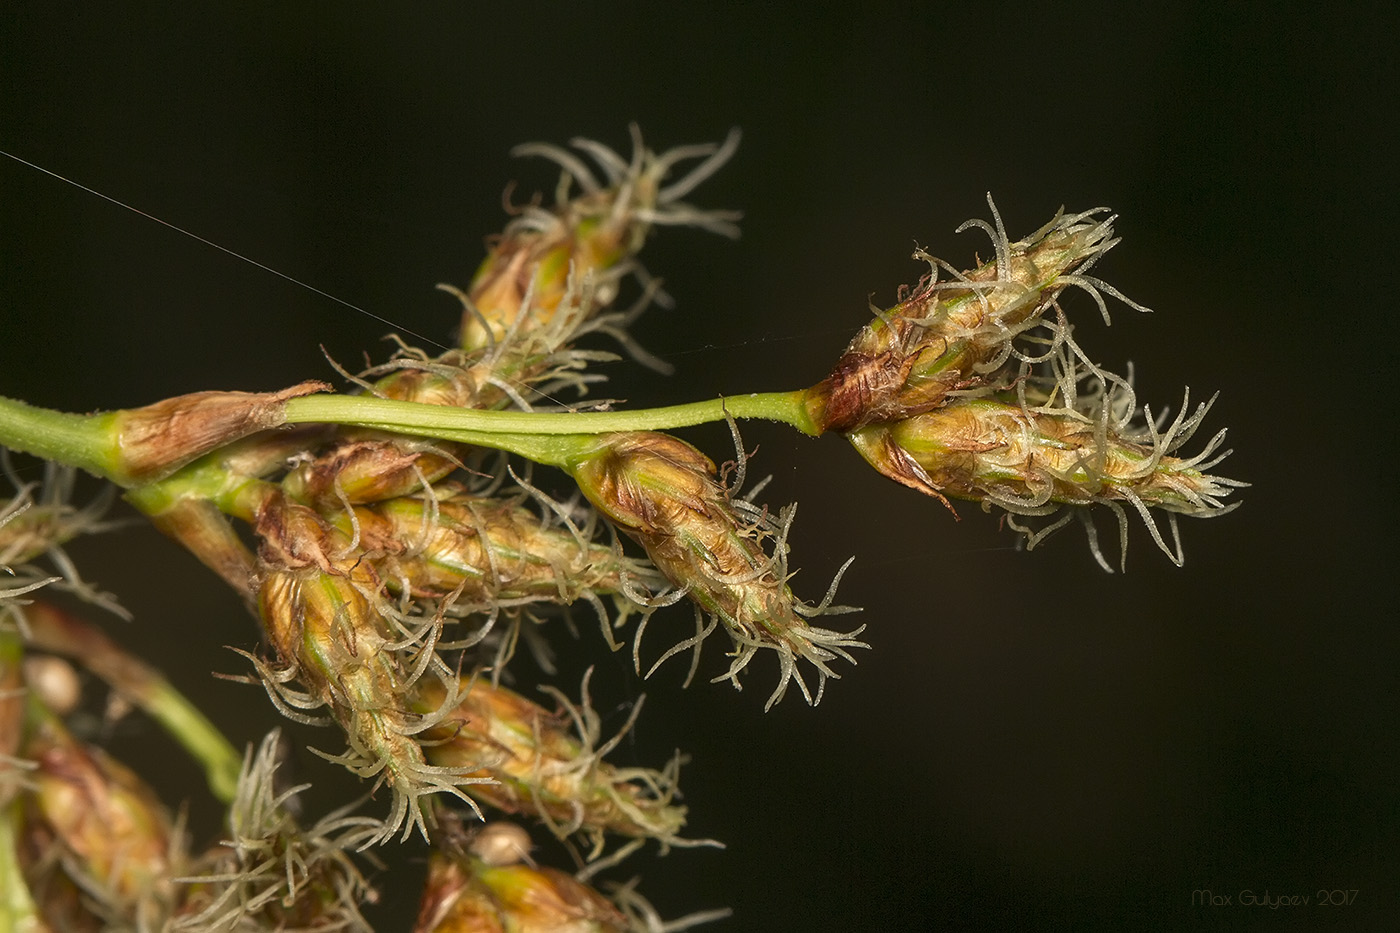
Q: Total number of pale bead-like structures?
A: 2